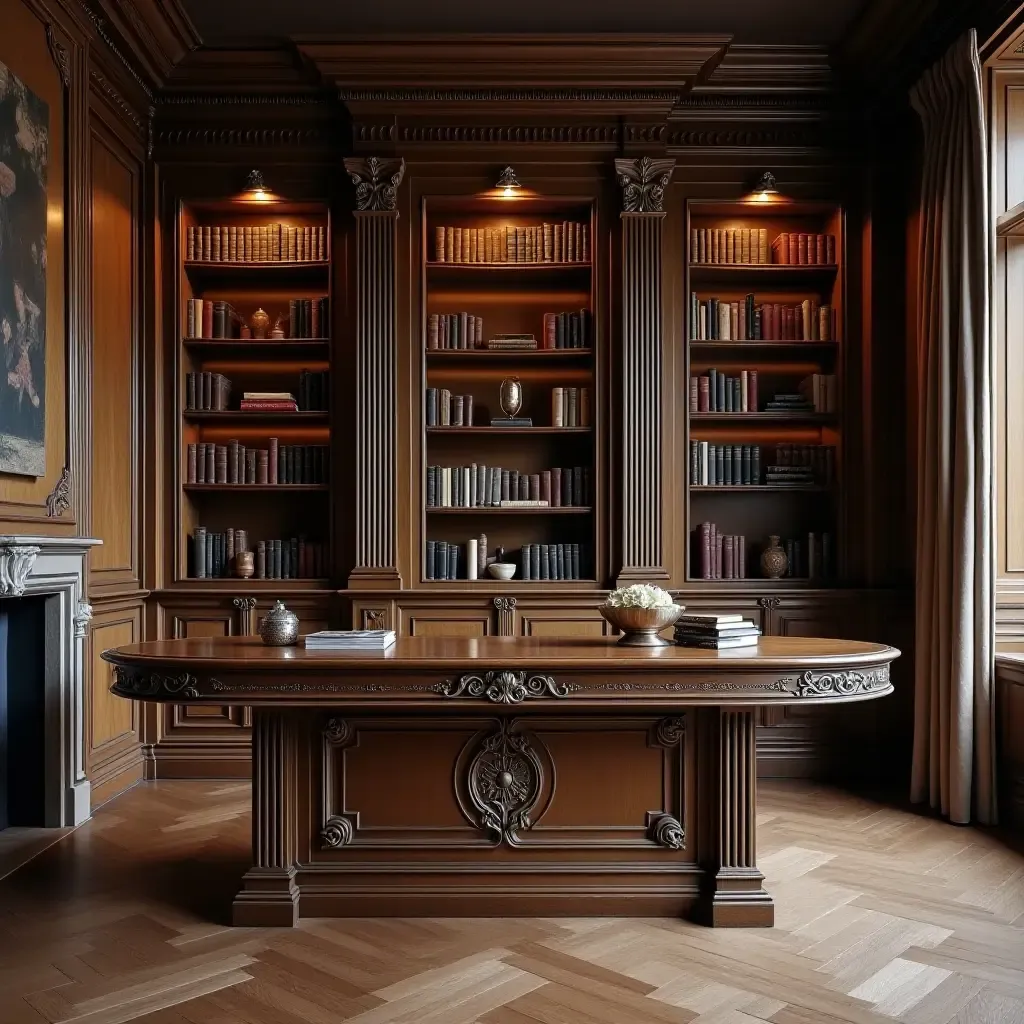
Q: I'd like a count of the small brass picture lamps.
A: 3